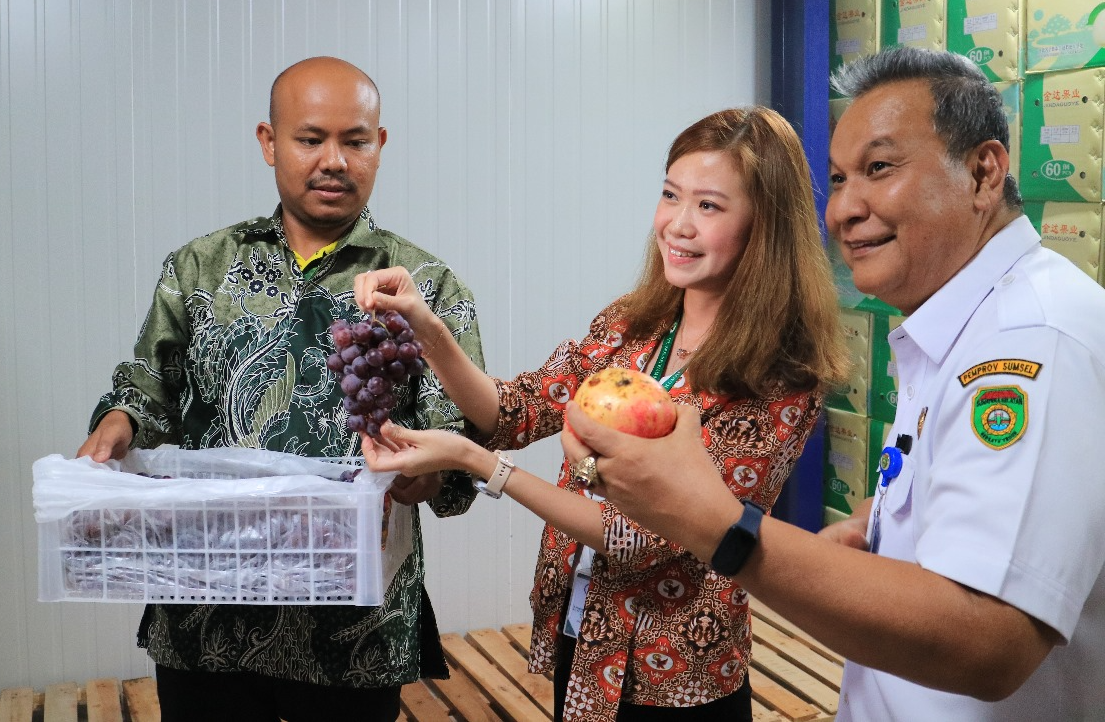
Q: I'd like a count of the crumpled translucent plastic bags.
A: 1